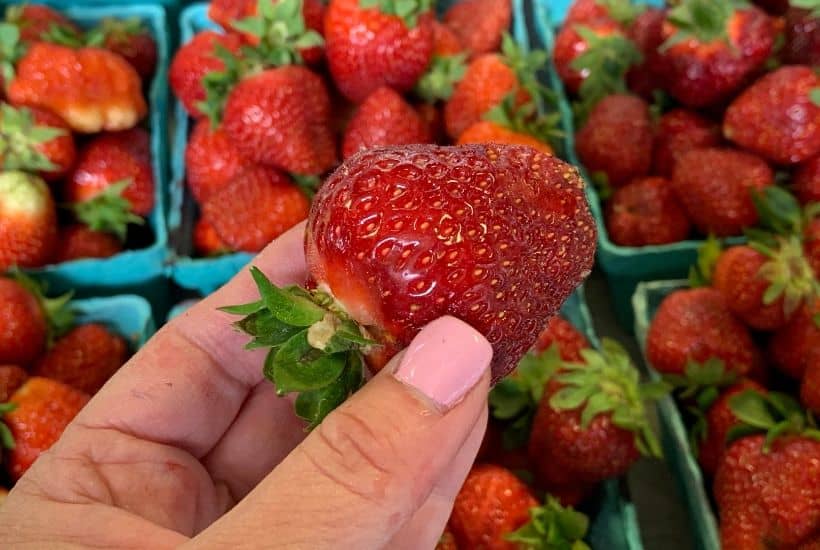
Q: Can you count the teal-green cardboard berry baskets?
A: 6